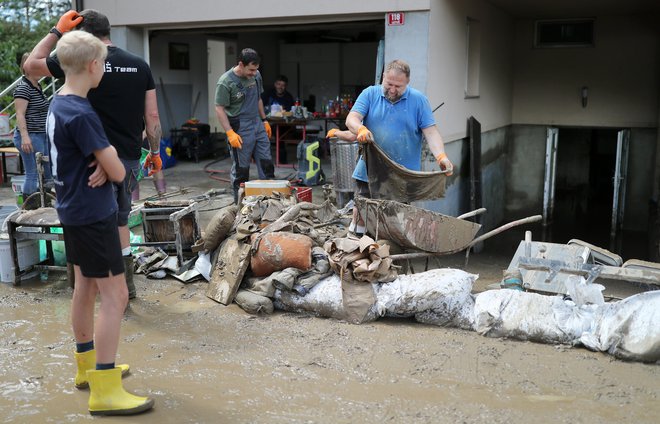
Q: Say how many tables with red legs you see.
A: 1